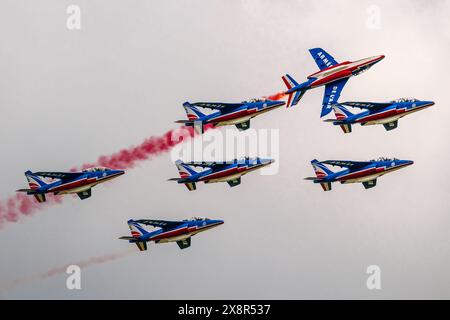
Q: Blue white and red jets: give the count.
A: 7